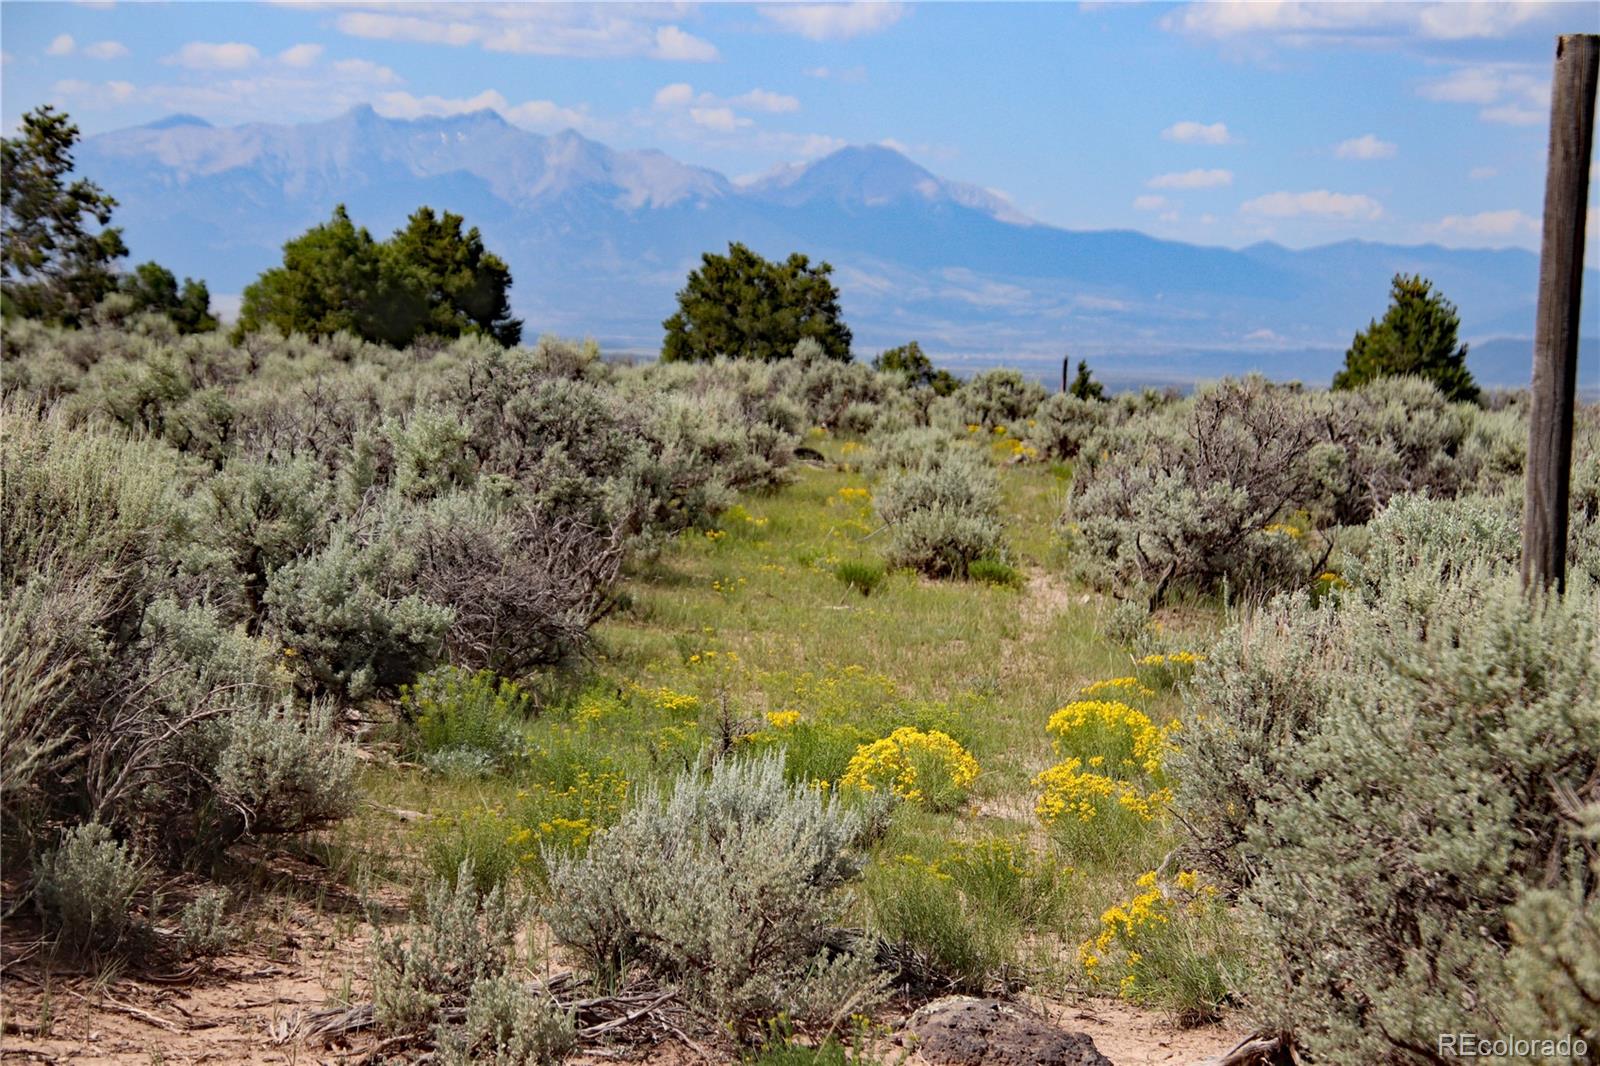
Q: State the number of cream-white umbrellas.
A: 0